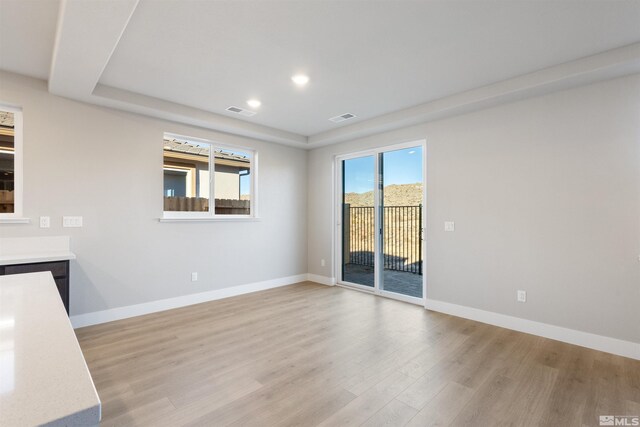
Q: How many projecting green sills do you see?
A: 0